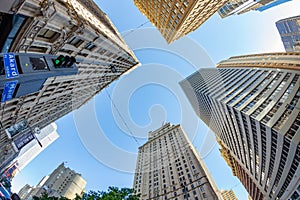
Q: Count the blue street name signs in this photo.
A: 2